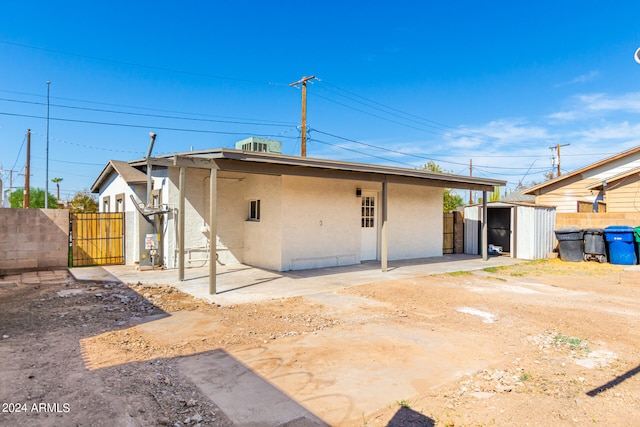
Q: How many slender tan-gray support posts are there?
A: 4